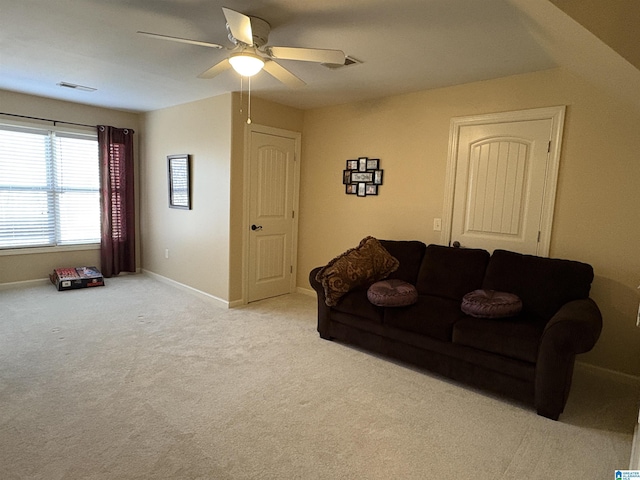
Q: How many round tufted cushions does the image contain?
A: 2